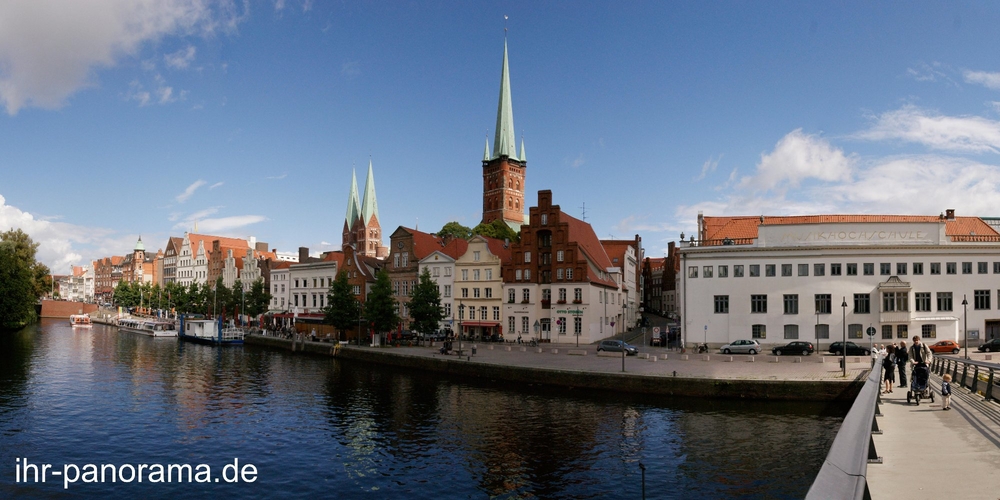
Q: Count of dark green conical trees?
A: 3